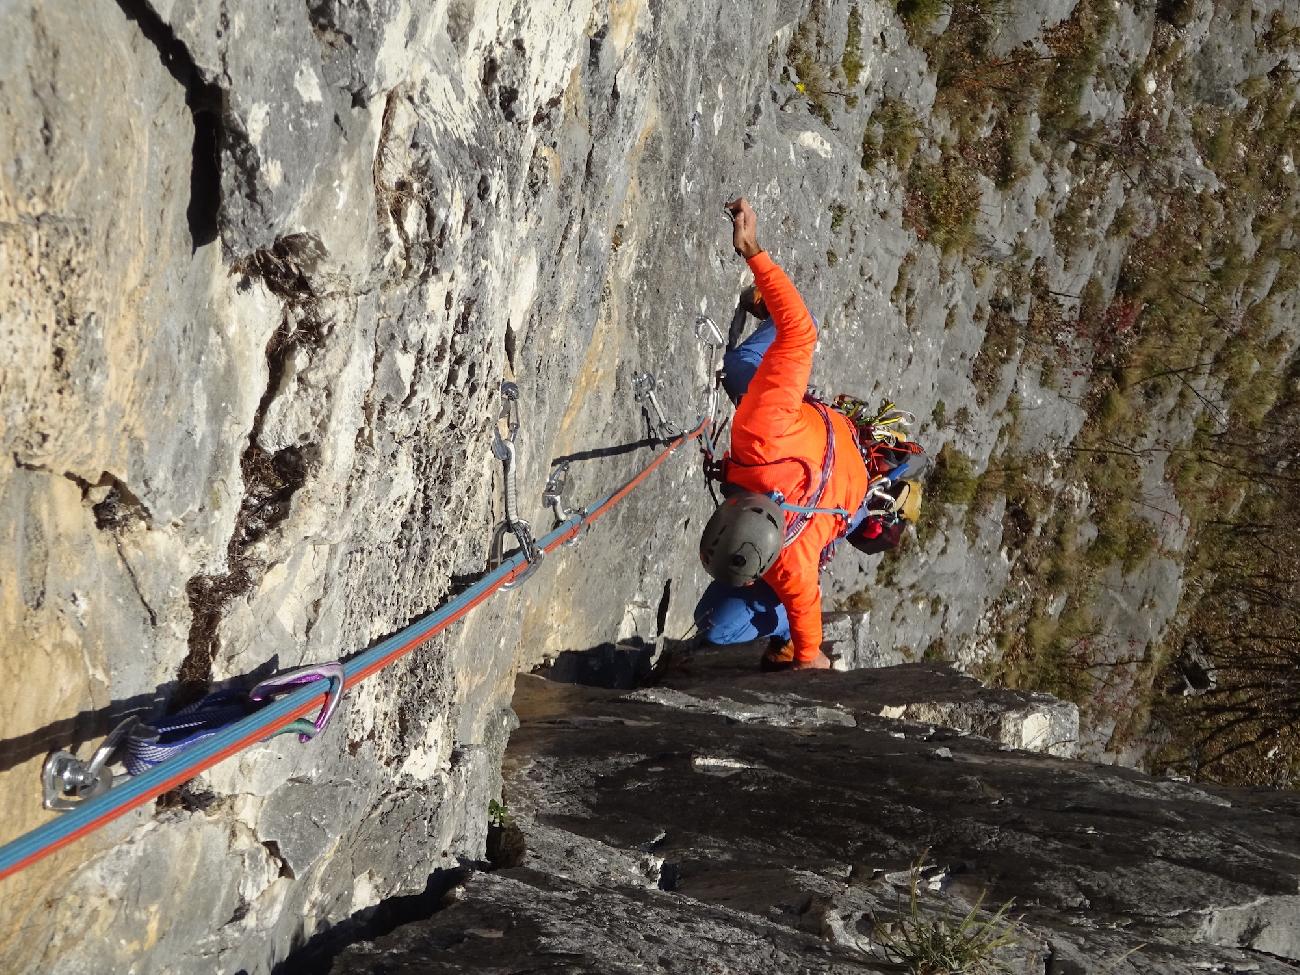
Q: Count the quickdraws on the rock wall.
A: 5